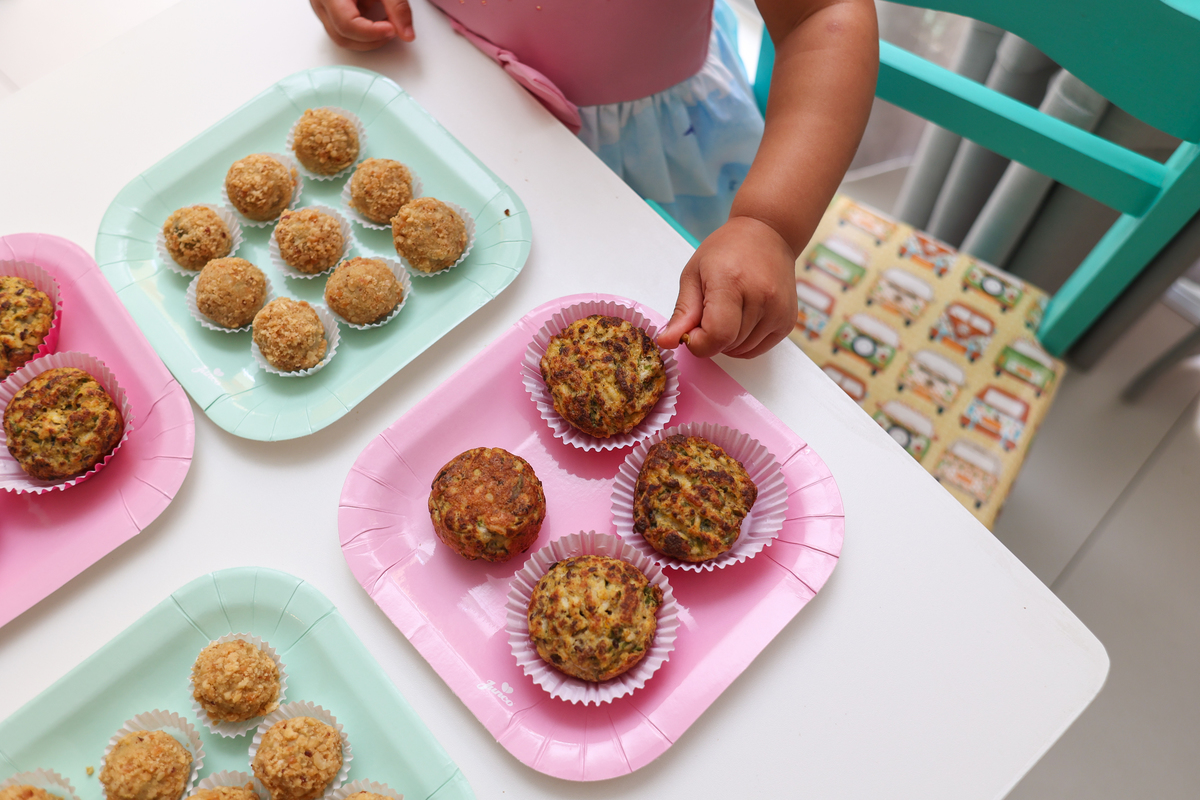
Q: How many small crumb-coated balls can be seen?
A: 15